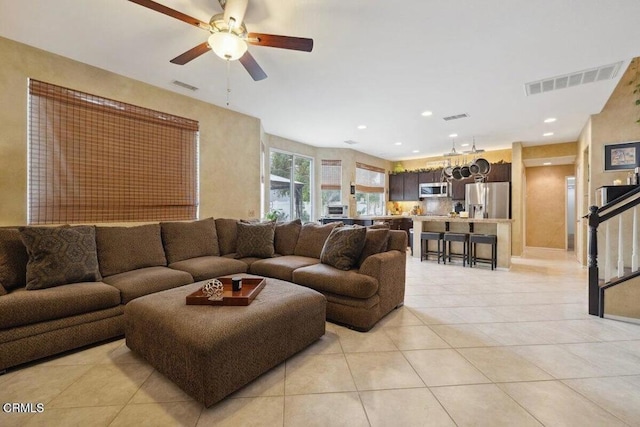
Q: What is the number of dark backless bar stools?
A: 3